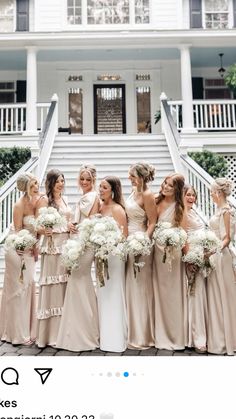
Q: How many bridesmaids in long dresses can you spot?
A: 7